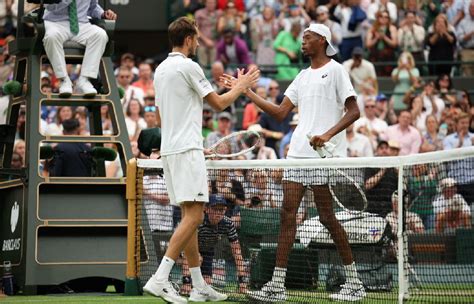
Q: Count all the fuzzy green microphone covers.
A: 4